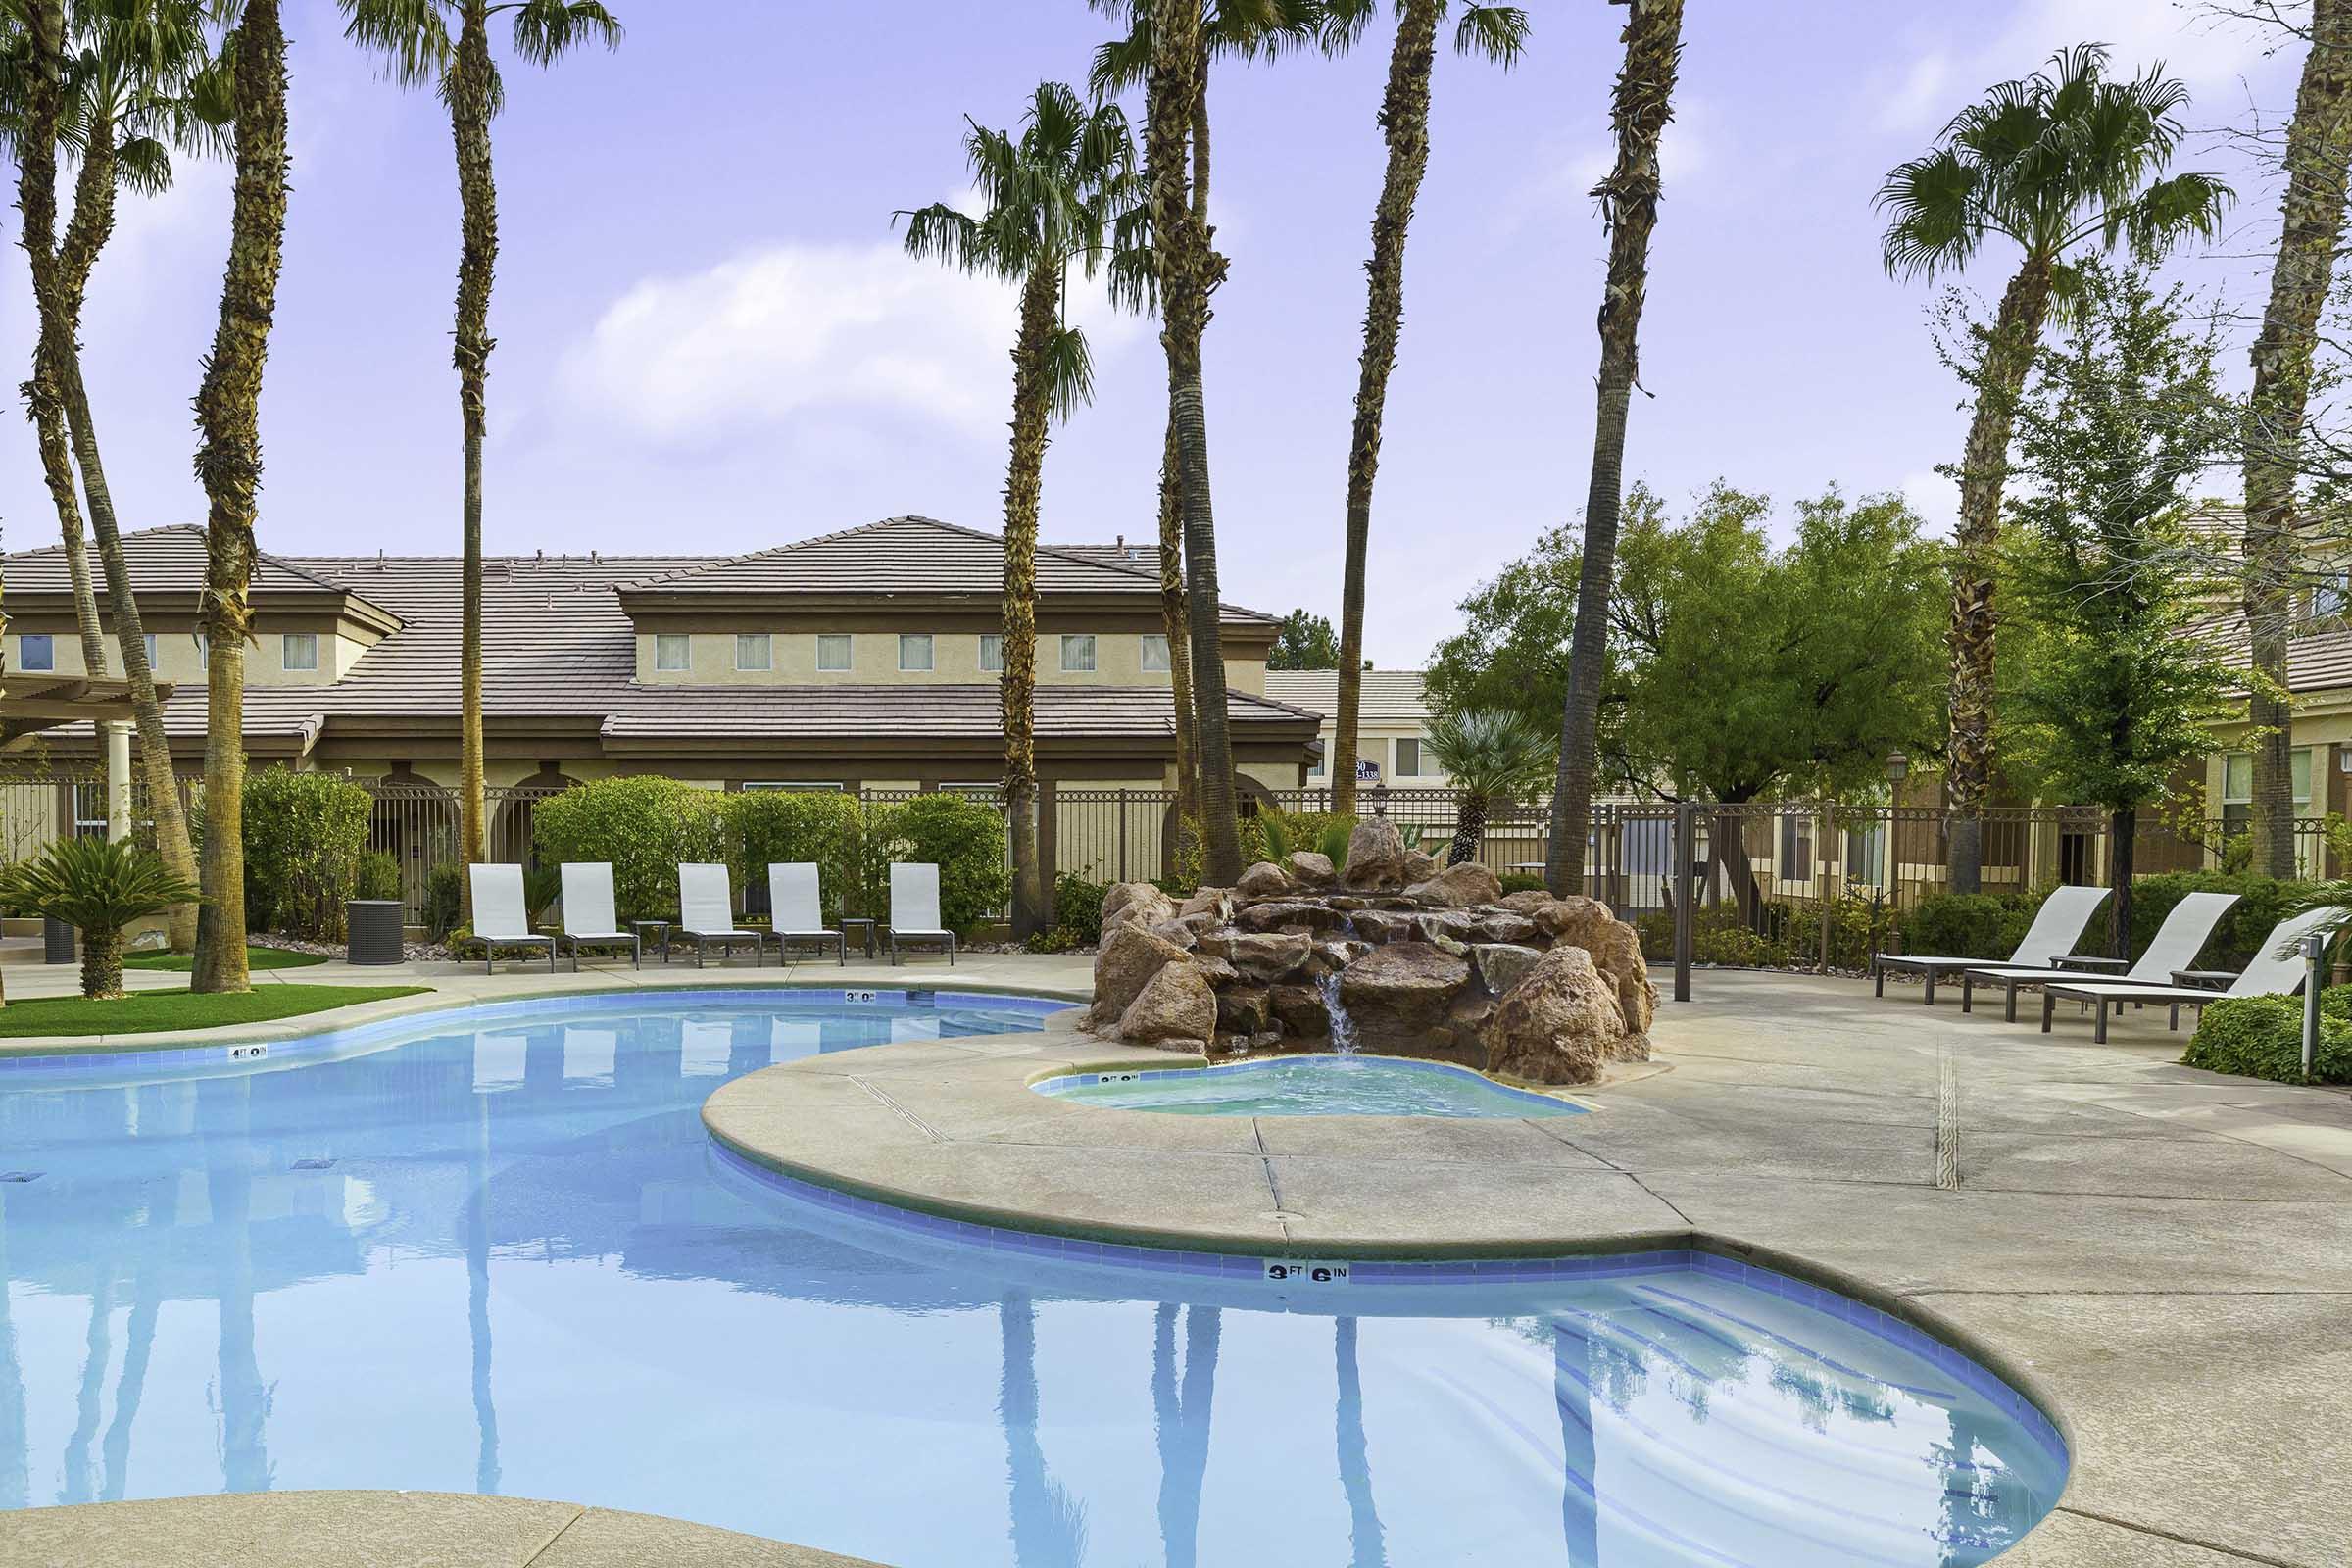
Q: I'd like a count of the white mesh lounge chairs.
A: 8